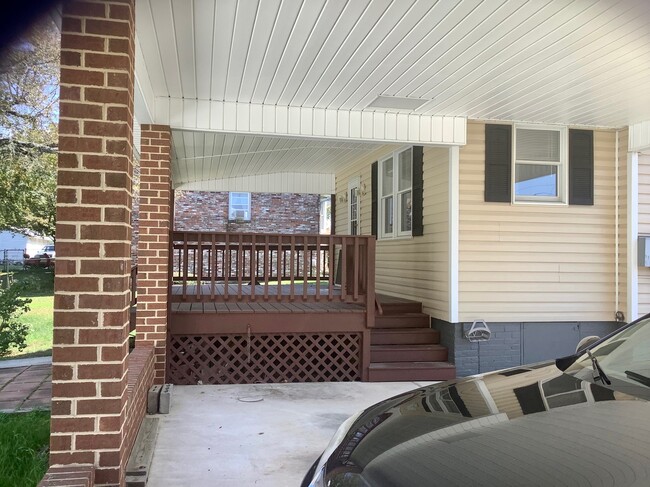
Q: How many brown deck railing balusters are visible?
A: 14